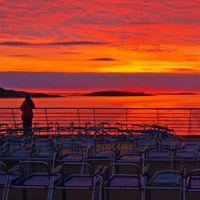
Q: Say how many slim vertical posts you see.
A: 7